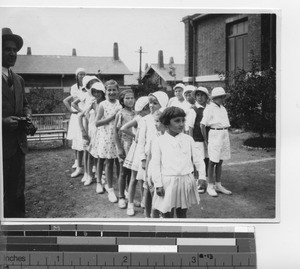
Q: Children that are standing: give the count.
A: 13